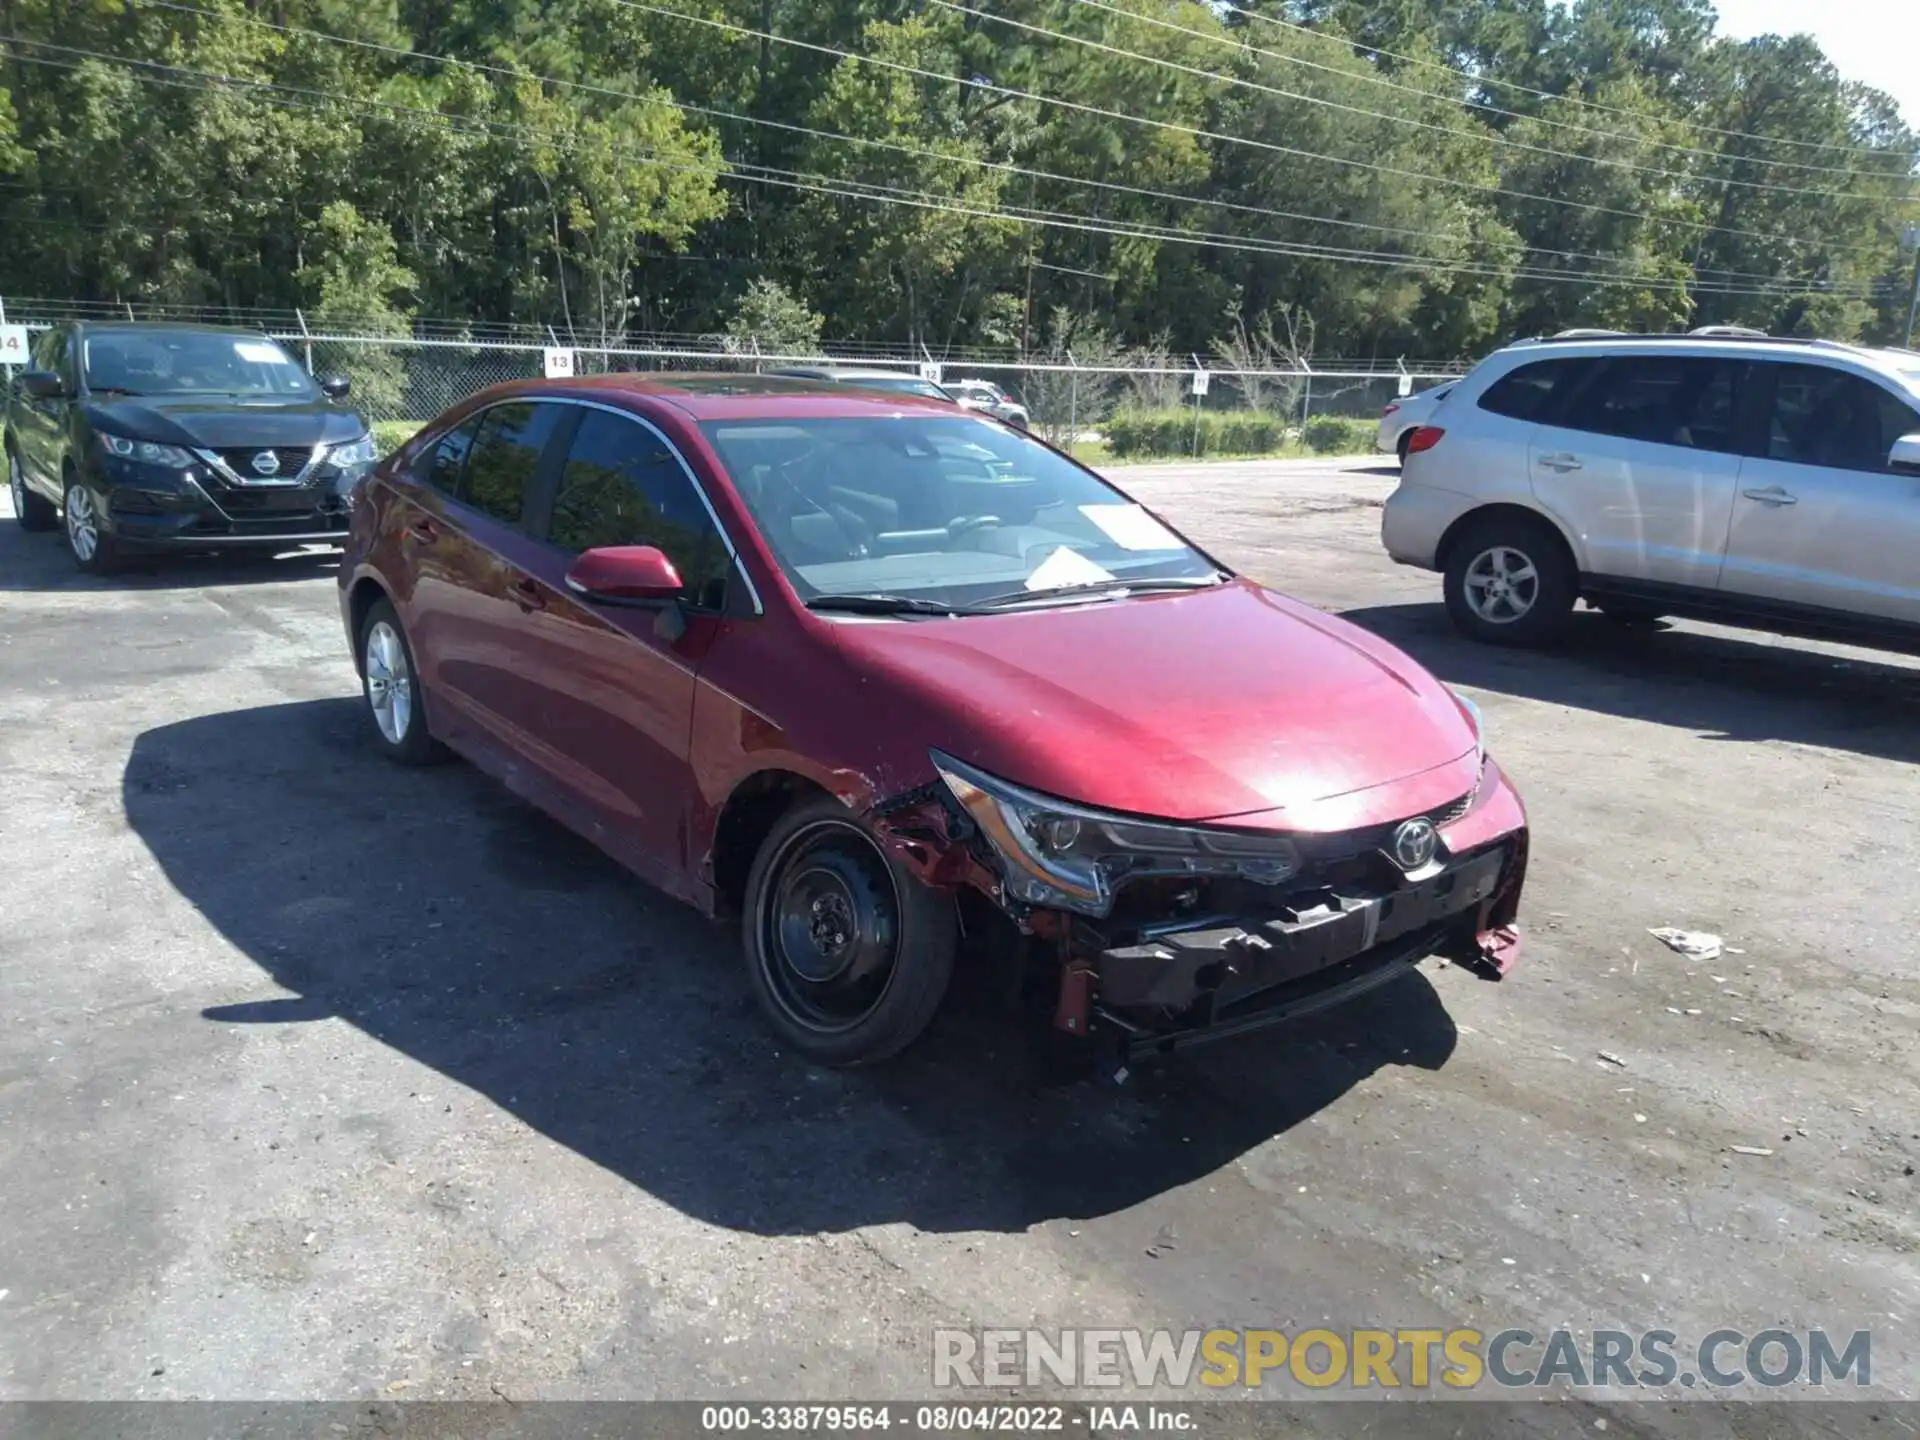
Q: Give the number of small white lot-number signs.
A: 5